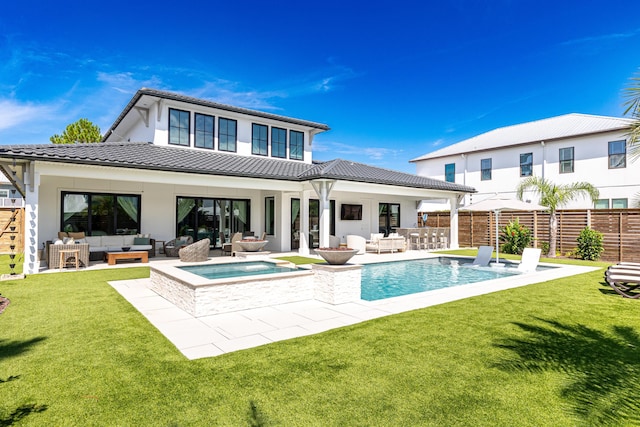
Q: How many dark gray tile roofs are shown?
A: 2